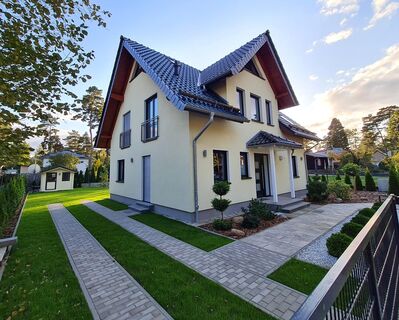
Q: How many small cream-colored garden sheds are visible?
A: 1